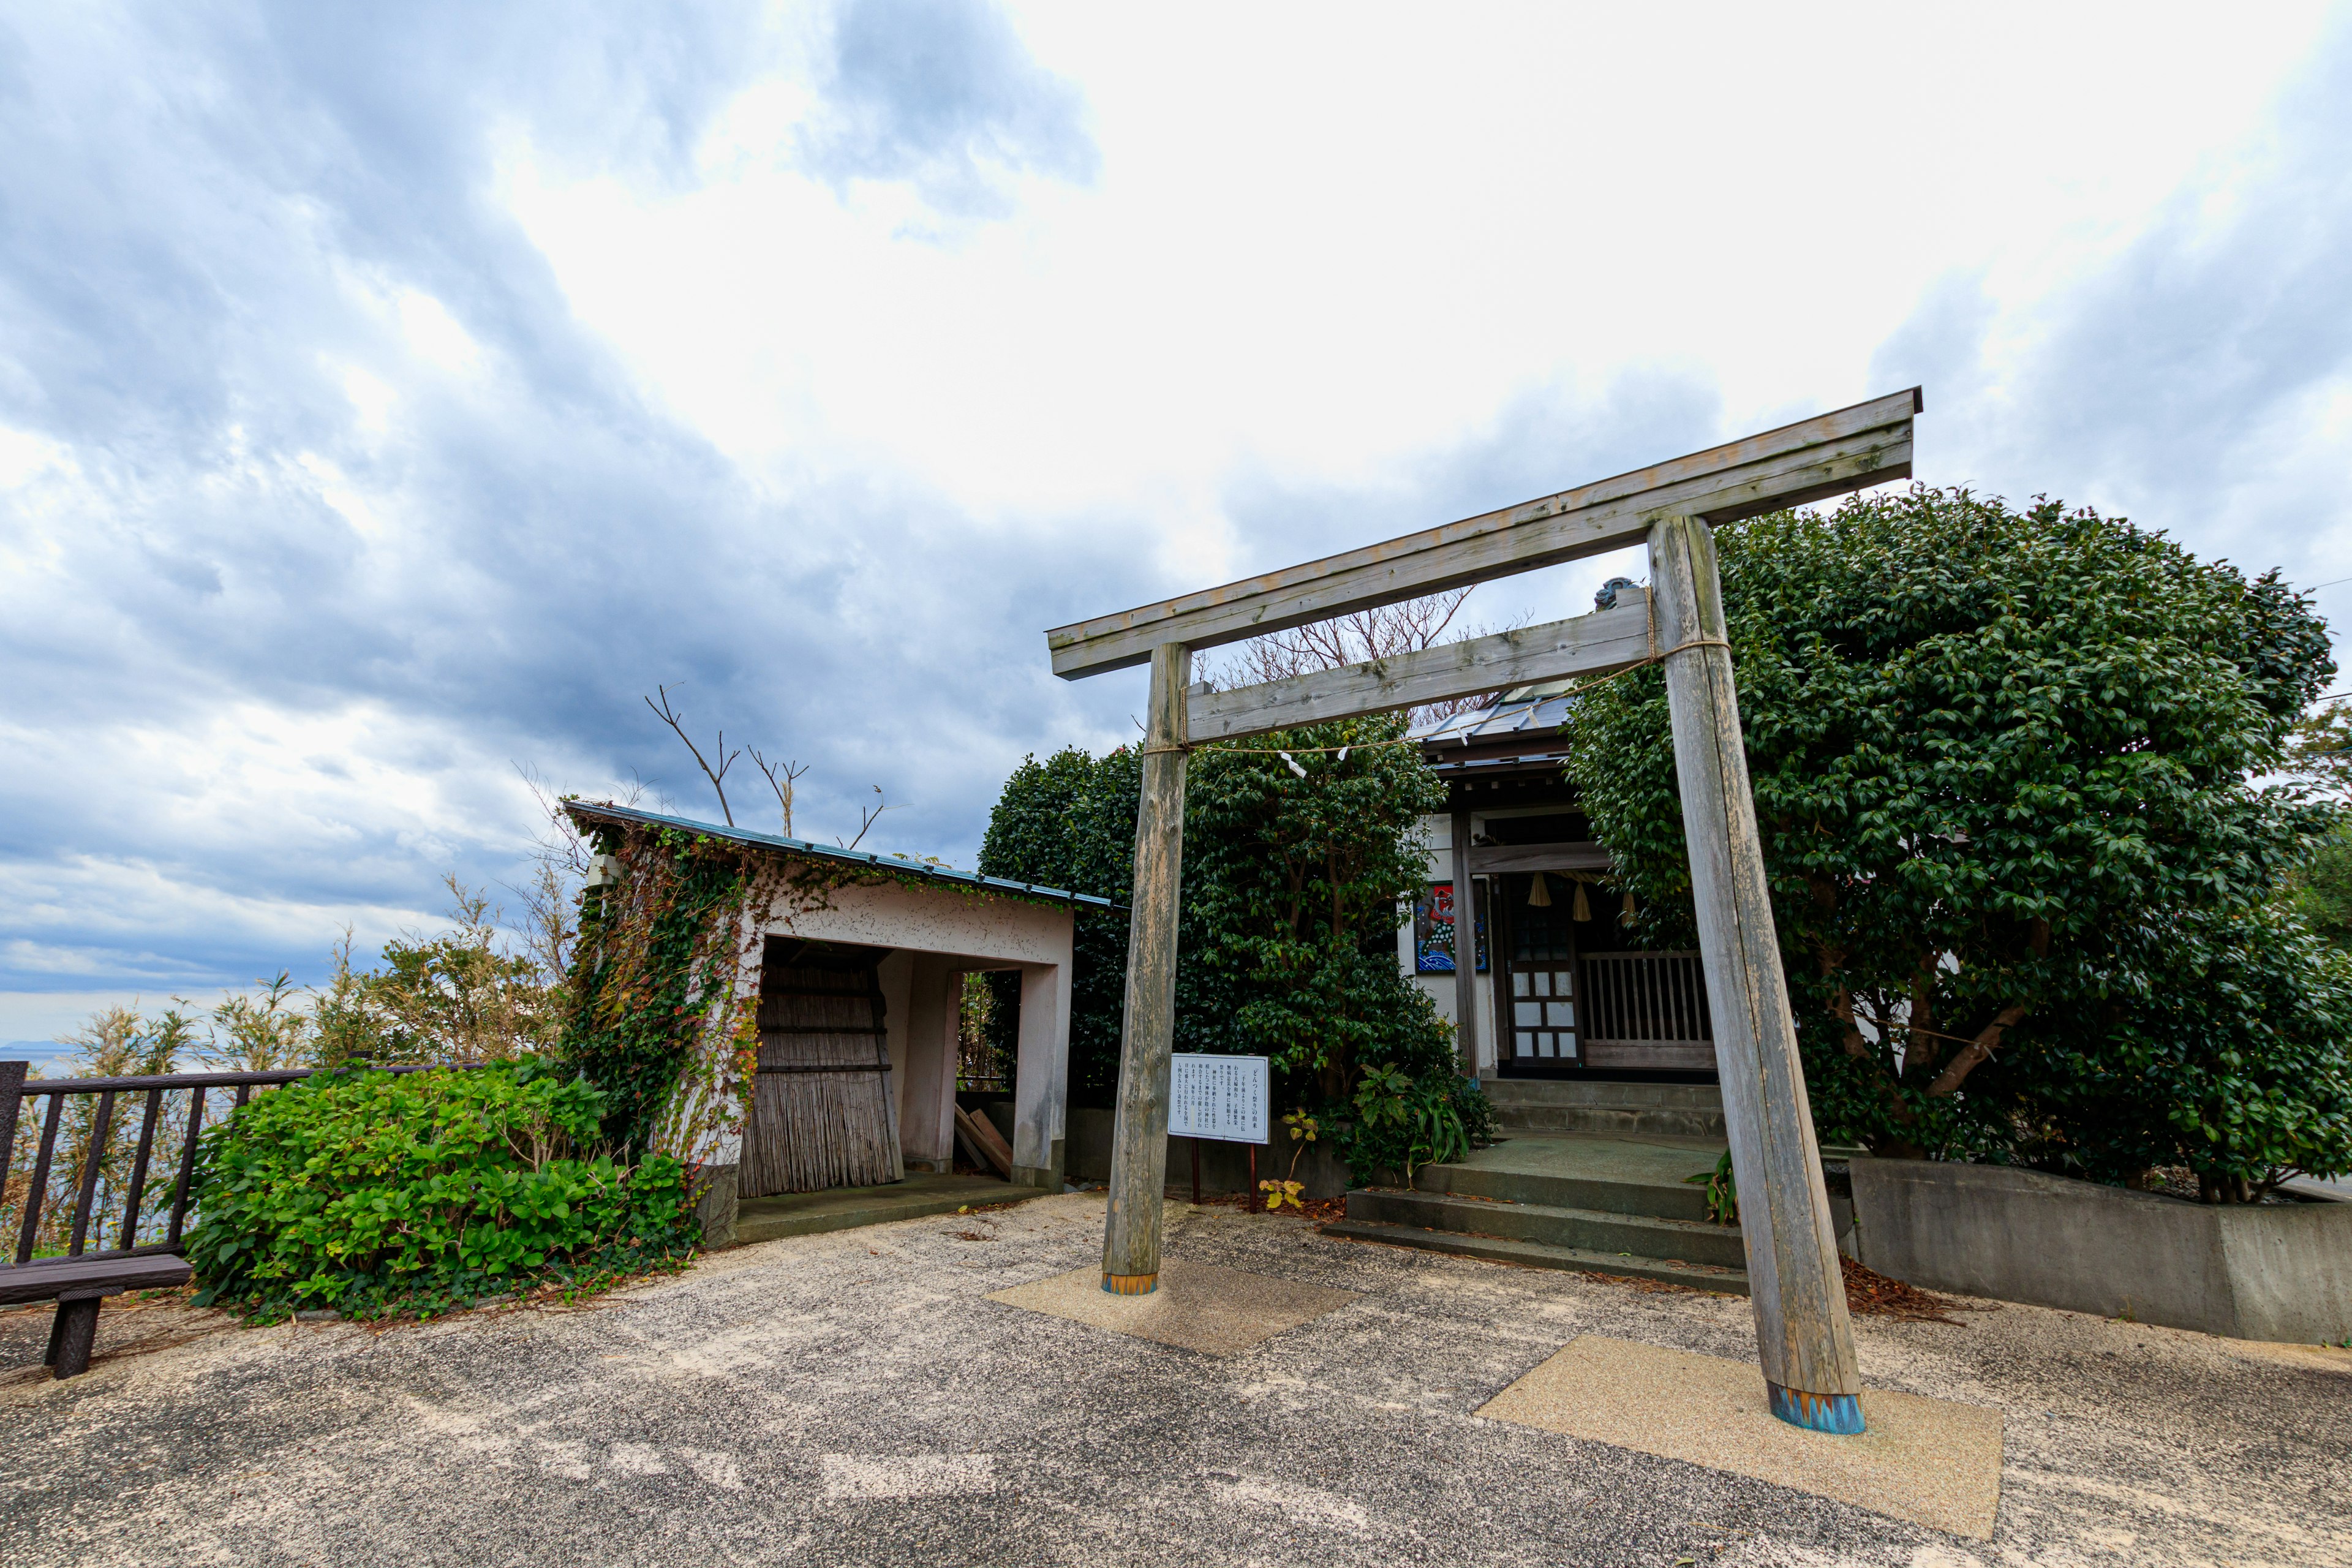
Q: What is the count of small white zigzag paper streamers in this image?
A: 4